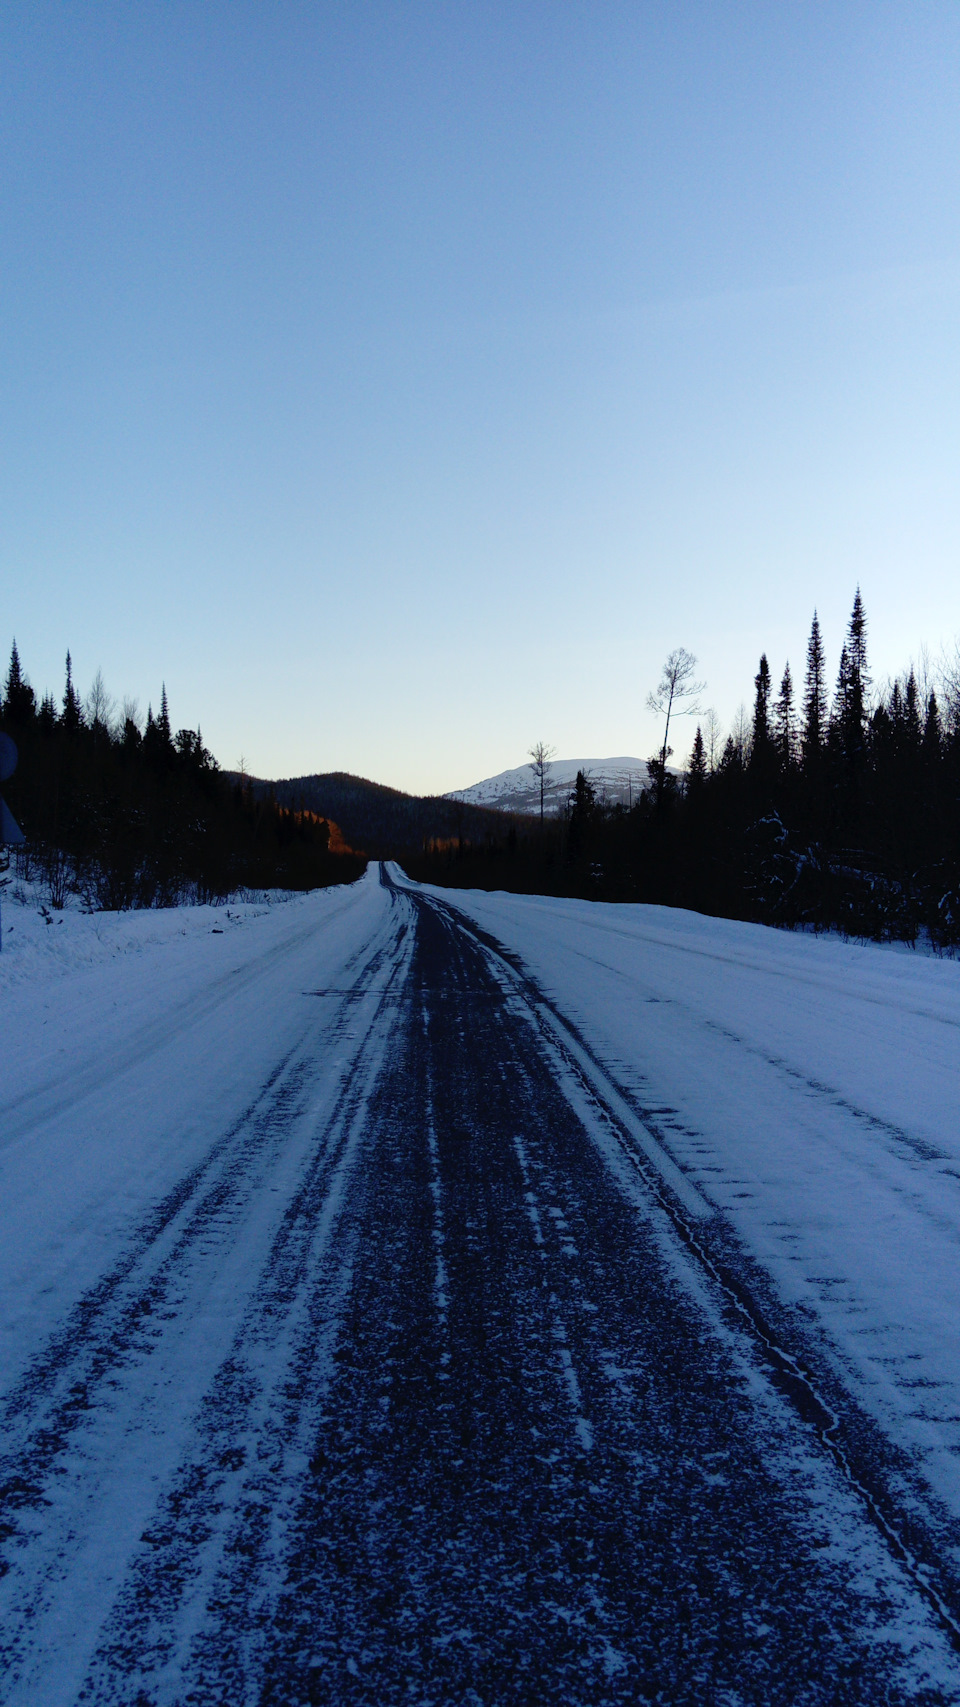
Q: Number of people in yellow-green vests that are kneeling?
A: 0